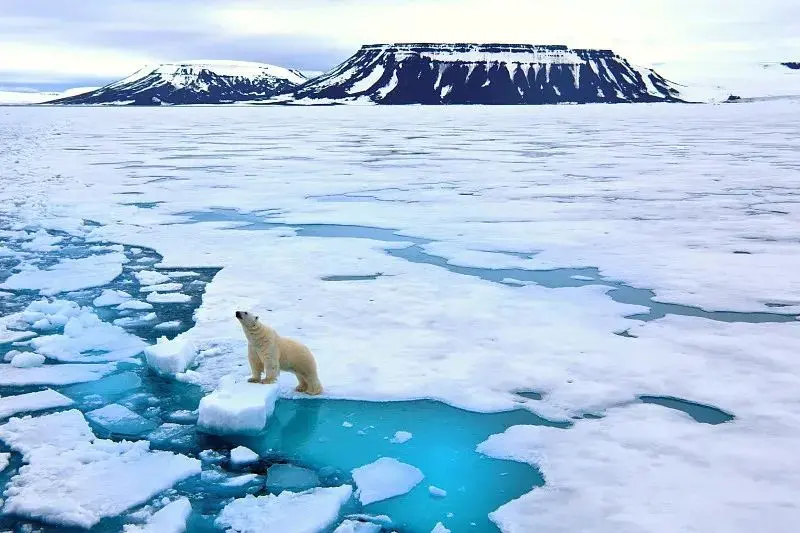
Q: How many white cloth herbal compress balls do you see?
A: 0